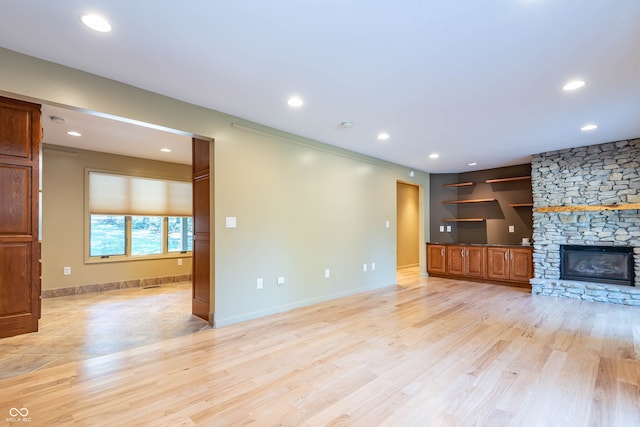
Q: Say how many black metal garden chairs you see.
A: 0